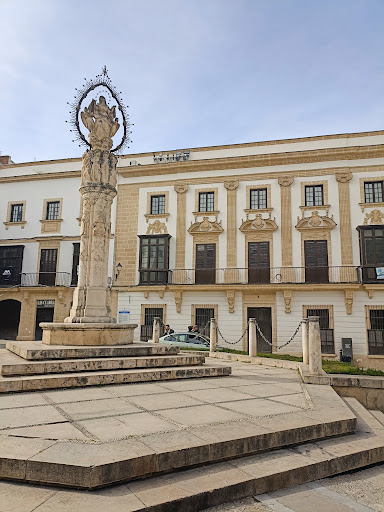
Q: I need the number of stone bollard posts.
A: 5